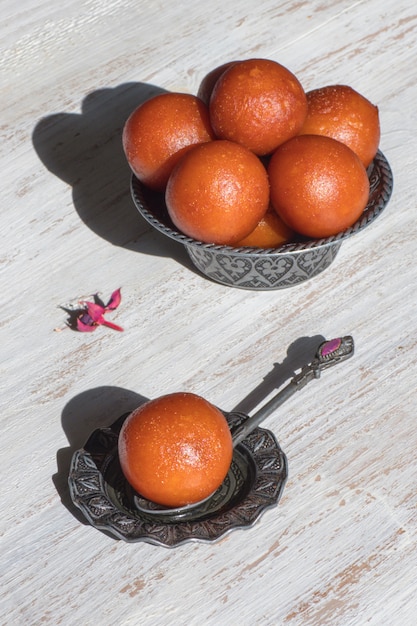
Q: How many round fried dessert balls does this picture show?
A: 8